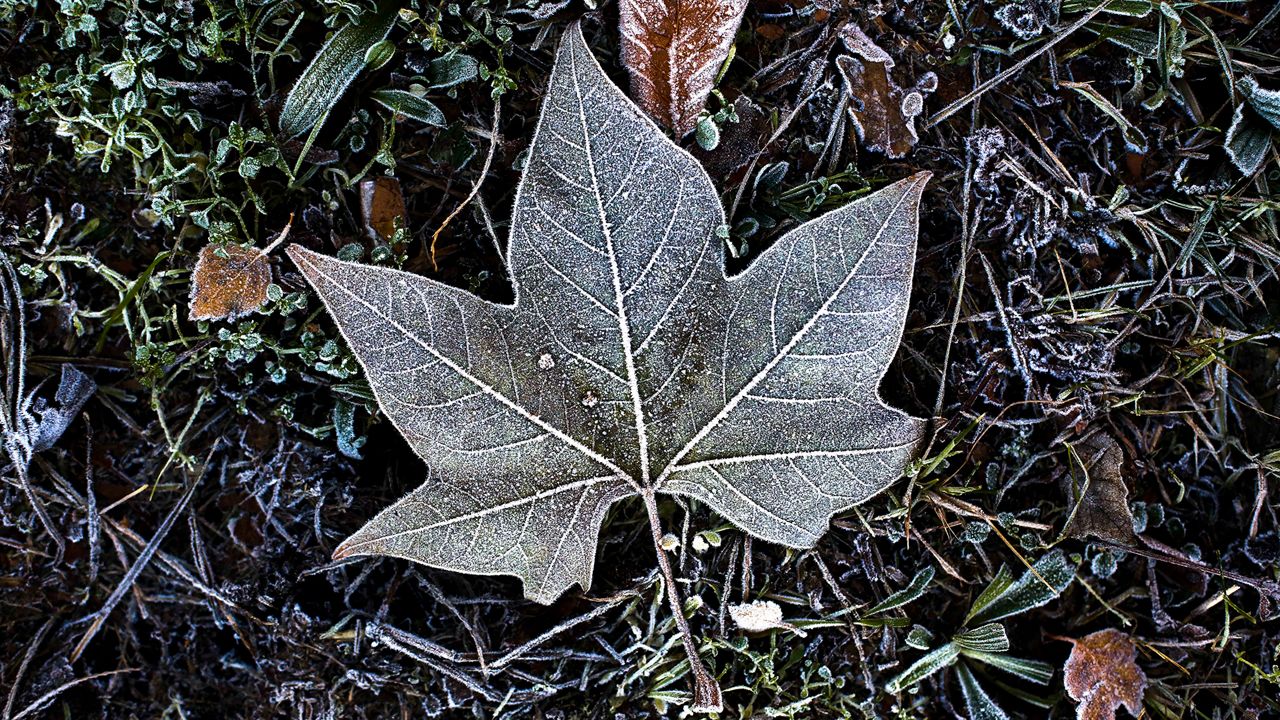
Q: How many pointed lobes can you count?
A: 5